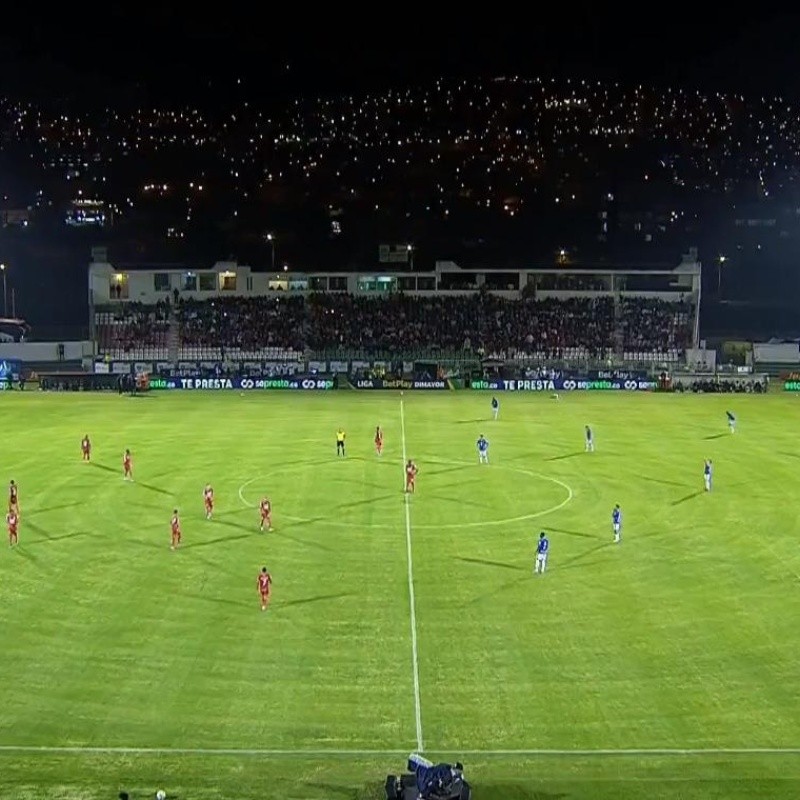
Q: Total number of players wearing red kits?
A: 10